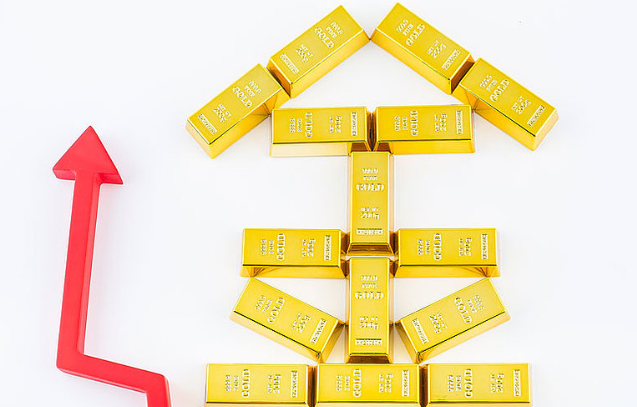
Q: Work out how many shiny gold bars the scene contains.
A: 15